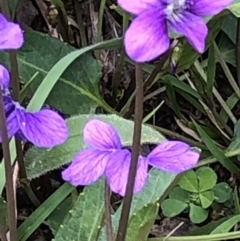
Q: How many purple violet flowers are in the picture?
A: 4